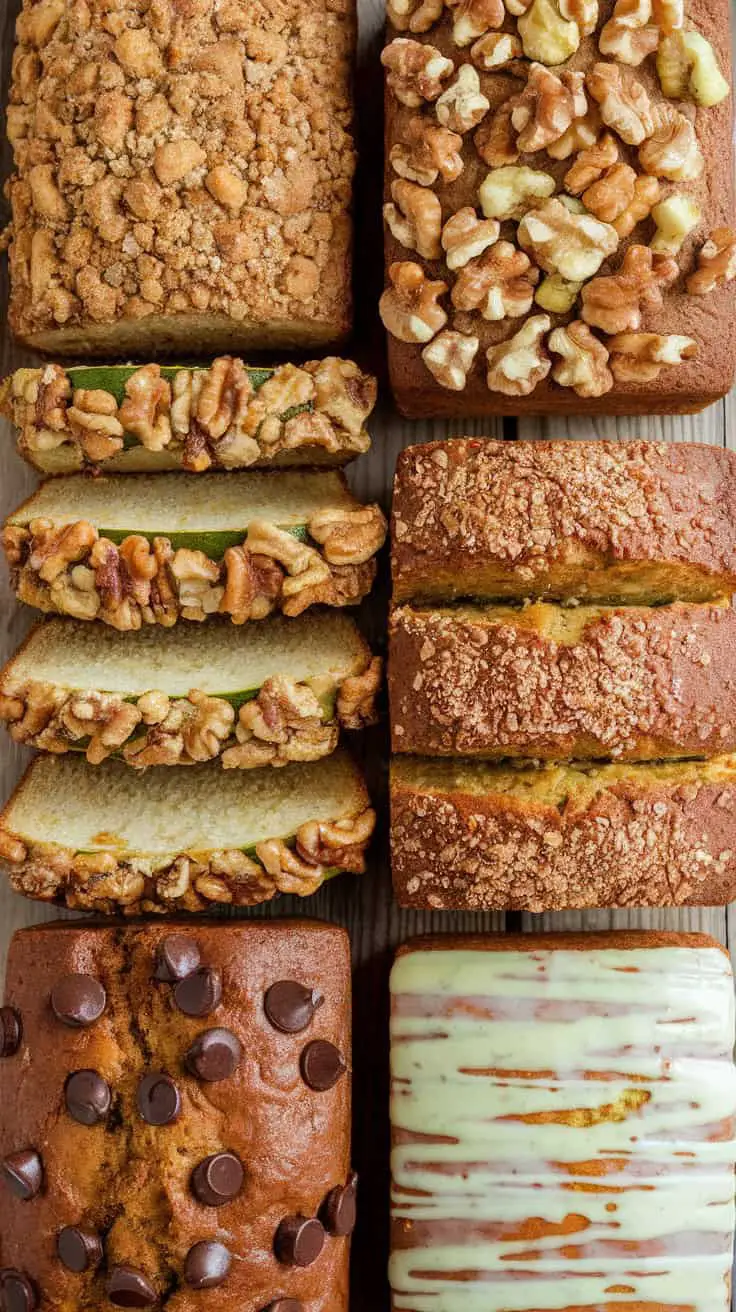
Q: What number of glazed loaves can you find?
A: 1